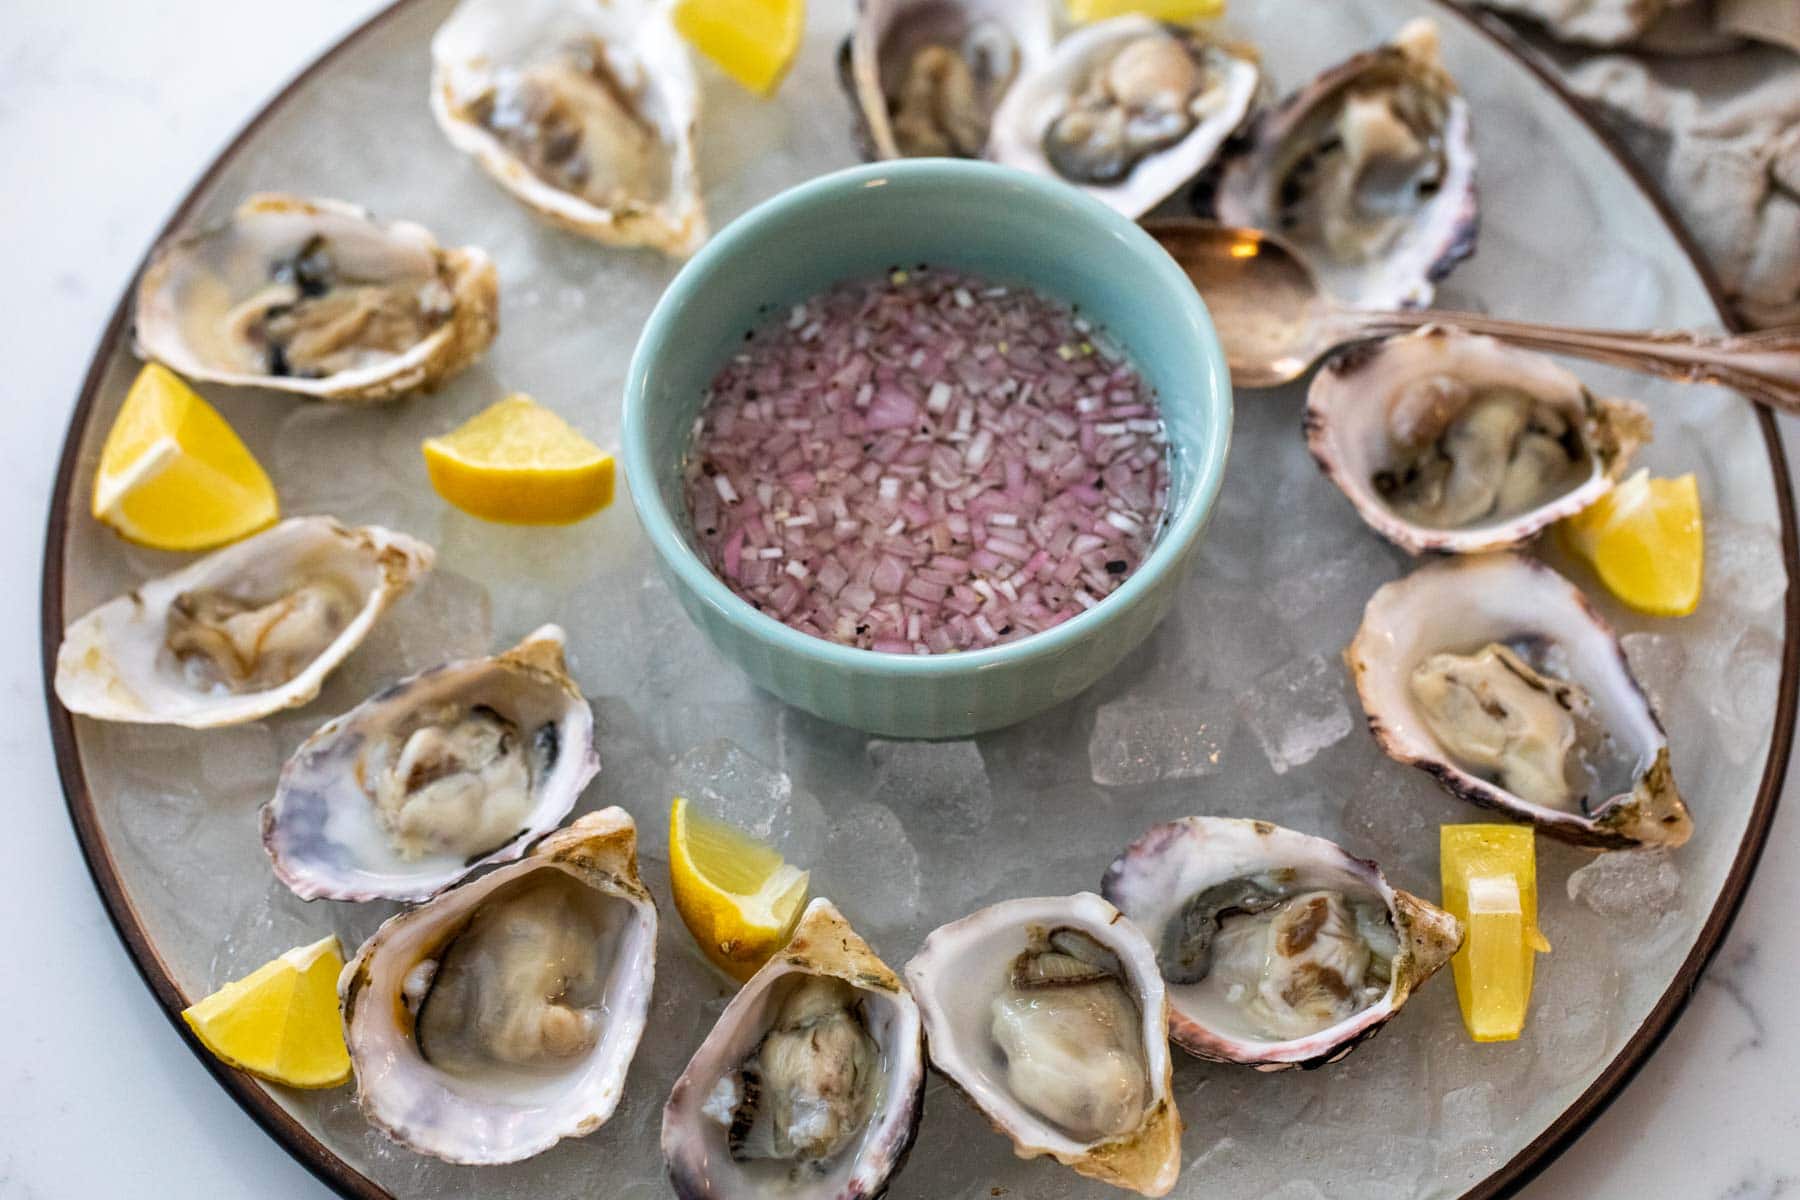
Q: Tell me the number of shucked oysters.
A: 13